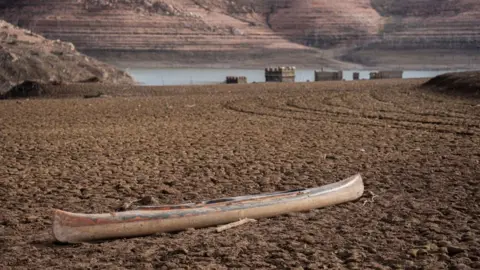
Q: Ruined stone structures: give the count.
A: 5